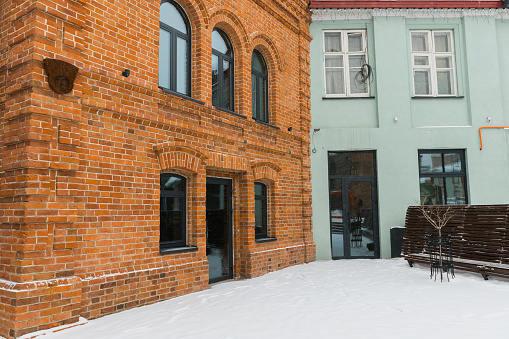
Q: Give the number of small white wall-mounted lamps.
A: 2